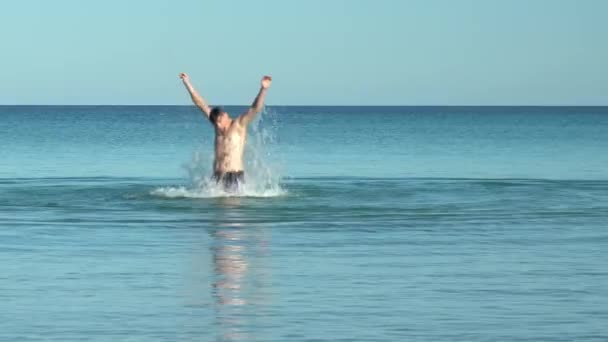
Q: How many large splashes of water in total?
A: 1